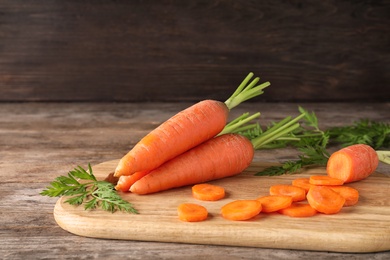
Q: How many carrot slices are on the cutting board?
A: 10